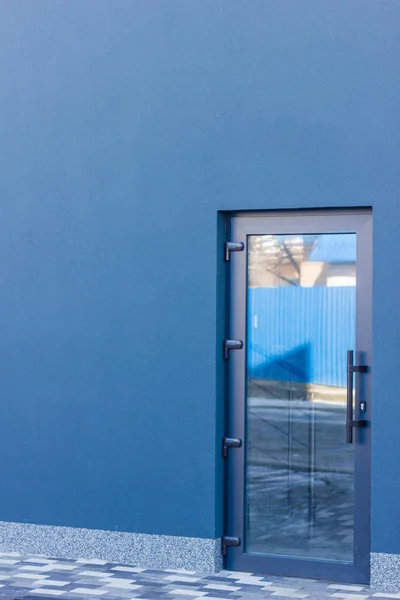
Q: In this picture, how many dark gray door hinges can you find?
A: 4